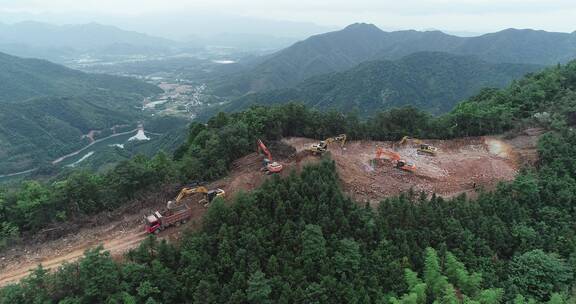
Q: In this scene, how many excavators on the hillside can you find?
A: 5